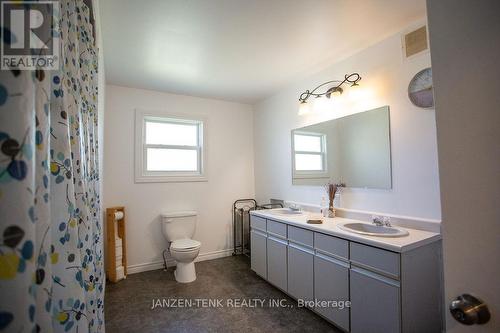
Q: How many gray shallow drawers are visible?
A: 5